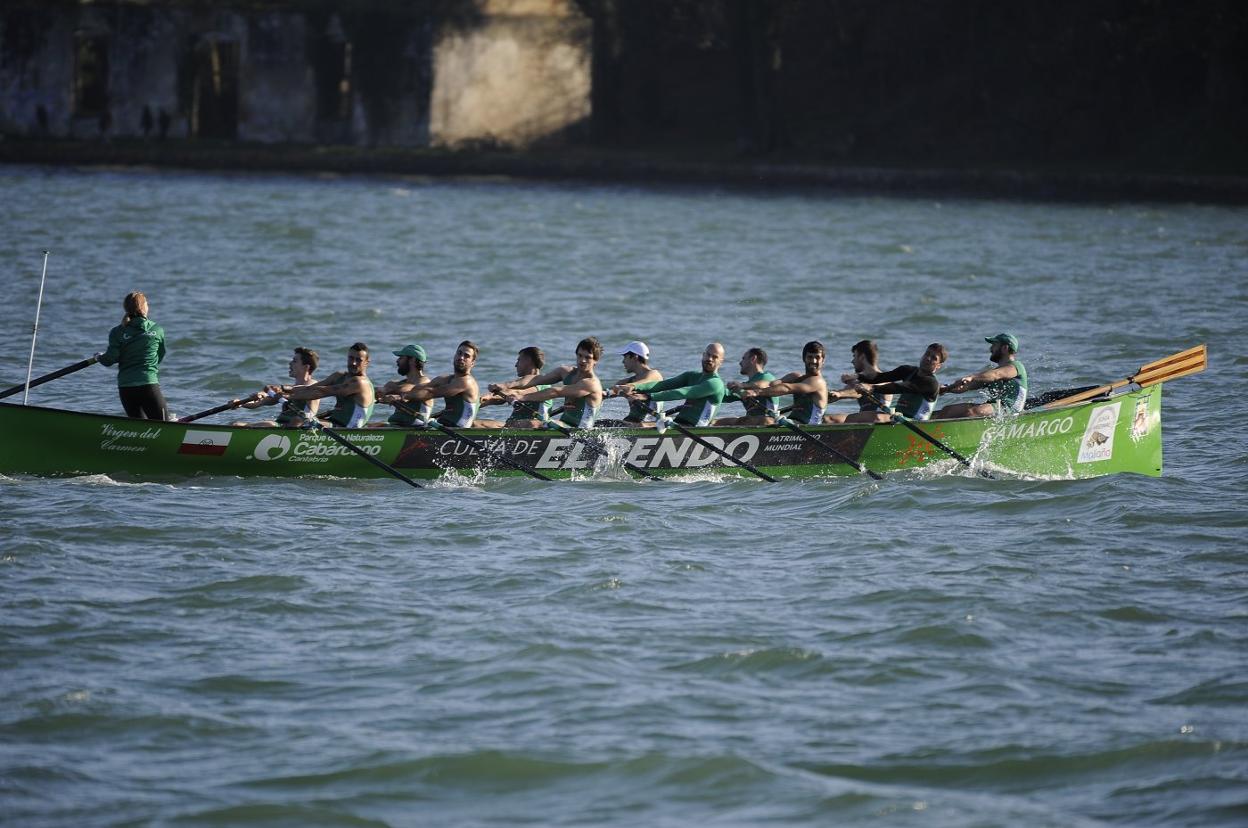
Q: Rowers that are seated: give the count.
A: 13